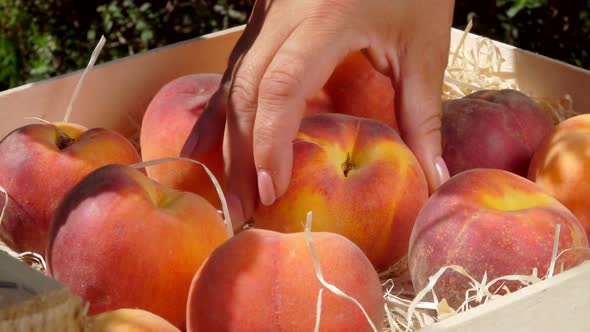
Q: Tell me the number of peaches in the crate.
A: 10